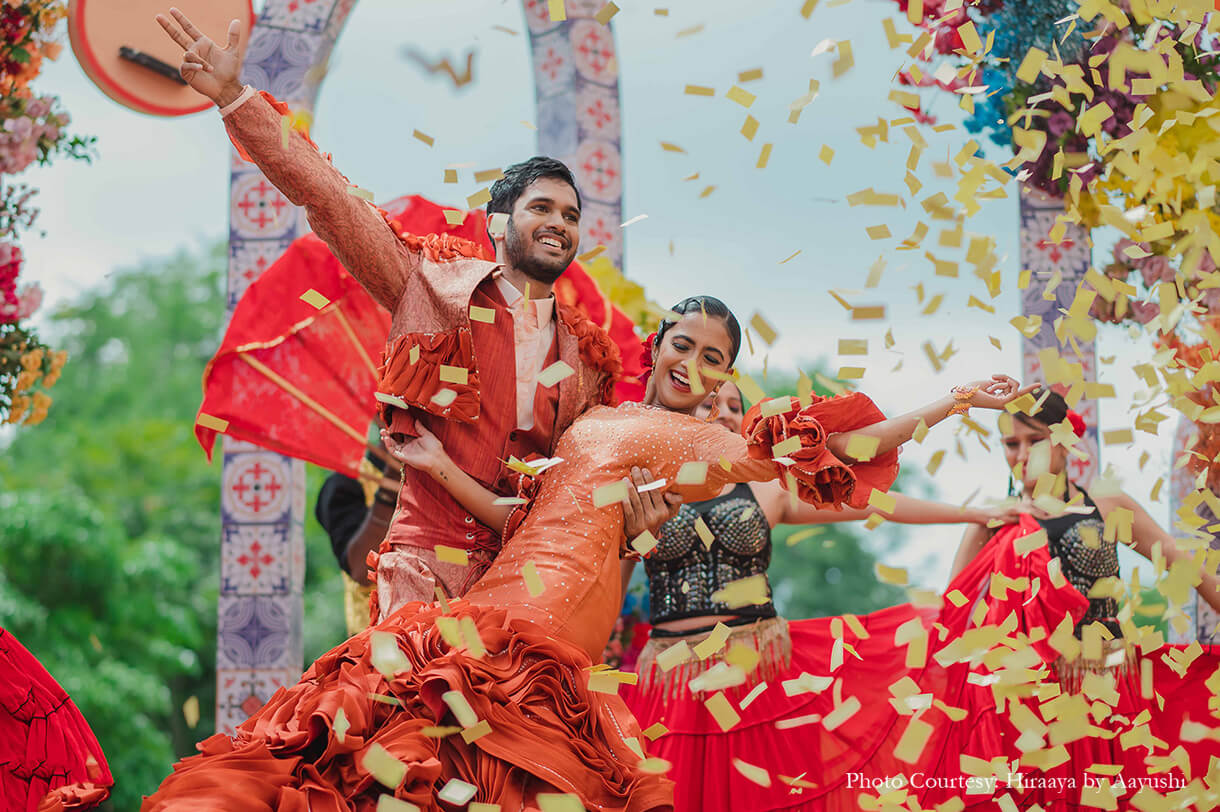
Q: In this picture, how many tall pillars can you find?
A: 3